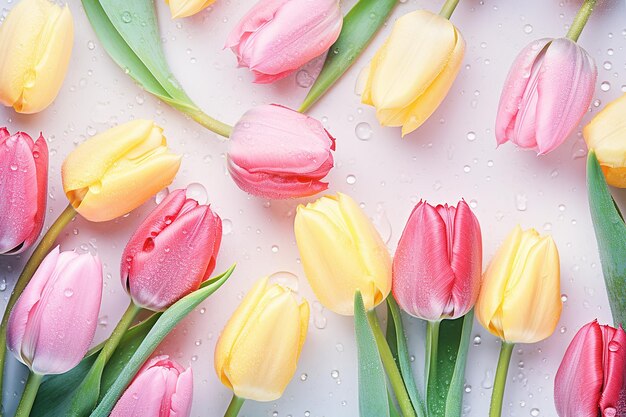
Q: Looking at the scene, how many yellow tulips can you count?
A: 8